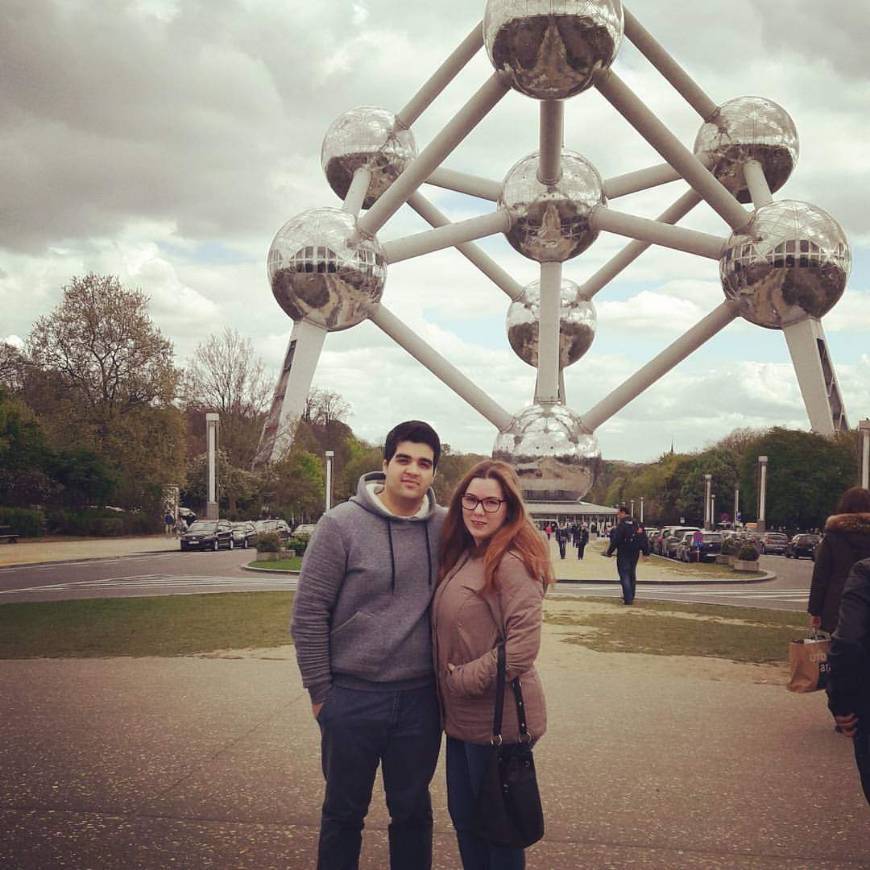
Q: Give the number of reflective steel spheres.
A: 8